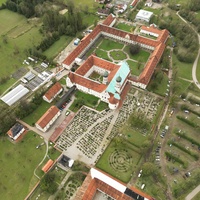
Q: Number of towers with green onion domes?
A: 2